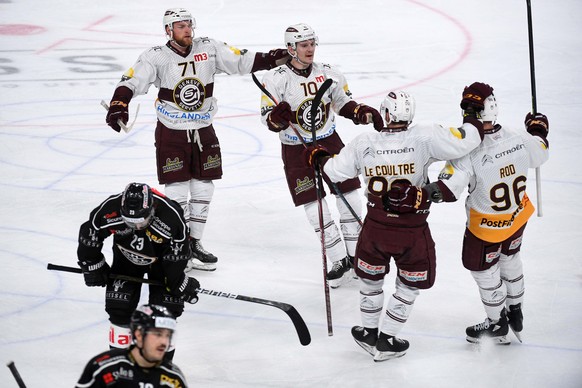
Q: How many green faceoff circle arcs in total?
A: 0